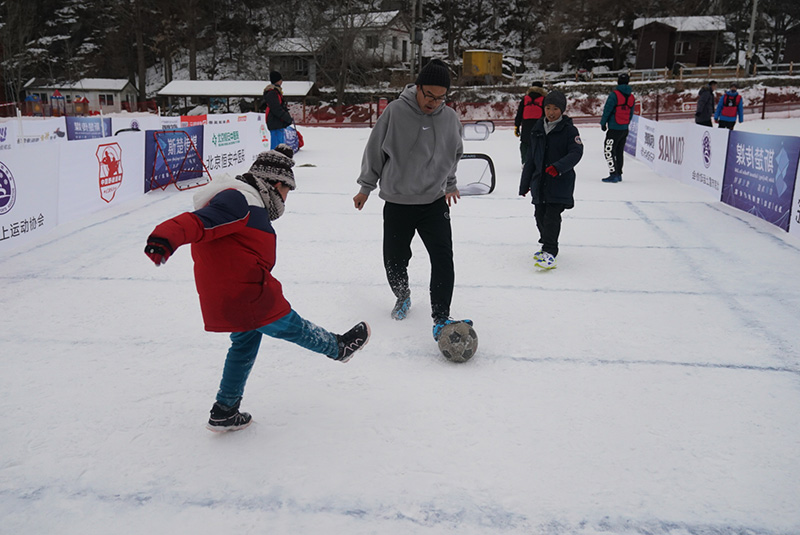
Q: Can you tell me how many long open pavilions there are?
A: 1